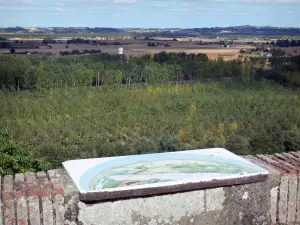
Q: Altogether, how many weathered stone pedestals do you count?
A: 1